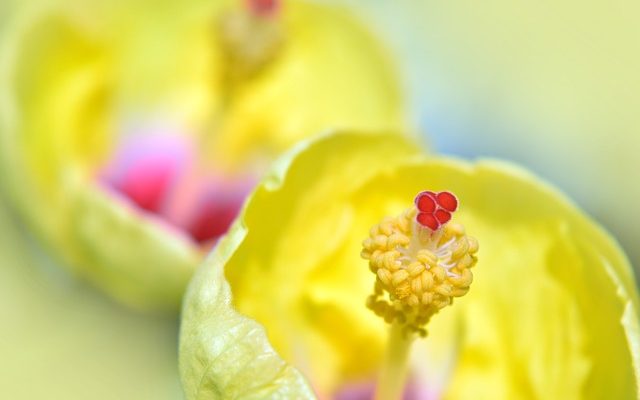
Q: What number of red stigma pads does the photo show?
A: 4